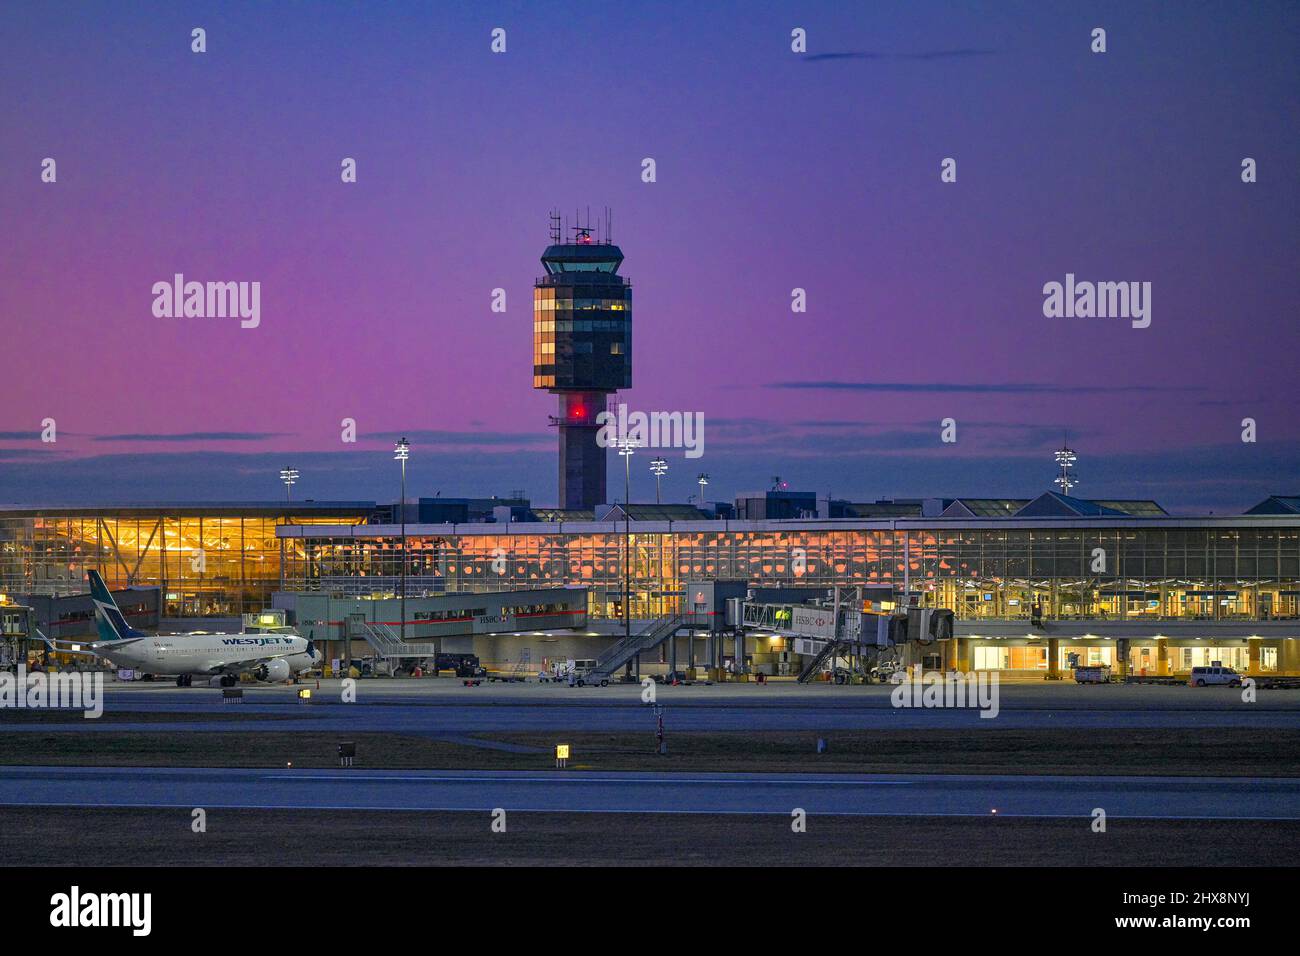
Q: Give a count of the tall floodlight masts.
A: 6